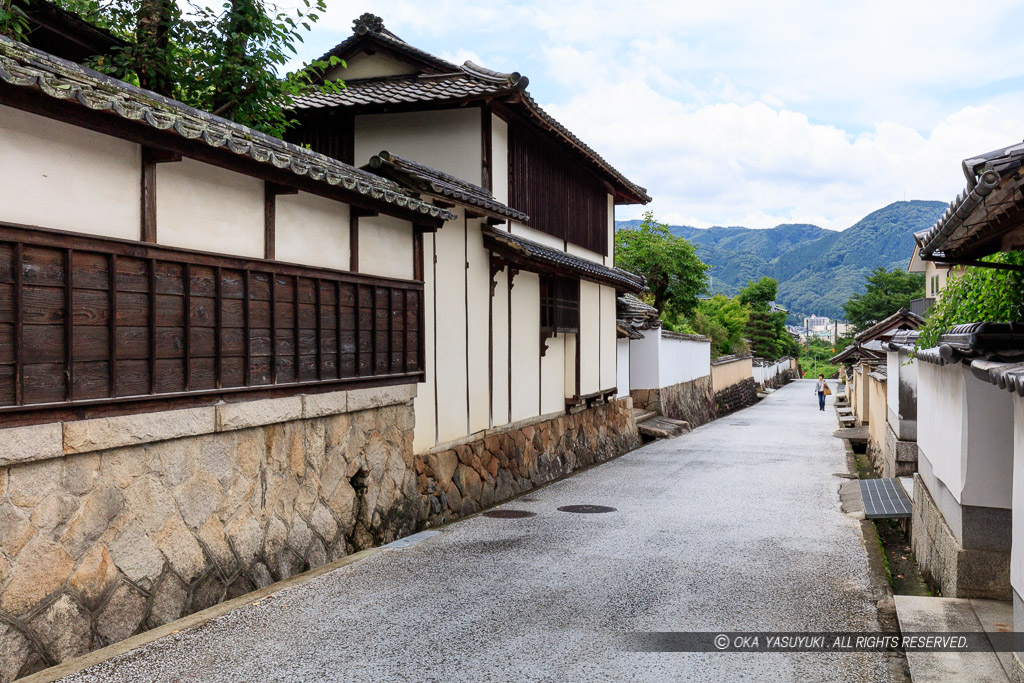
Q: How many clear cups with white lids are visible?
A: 0